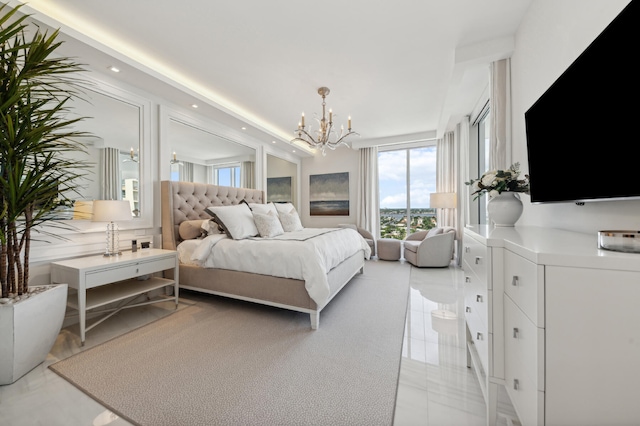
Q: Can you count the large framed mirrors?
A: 3